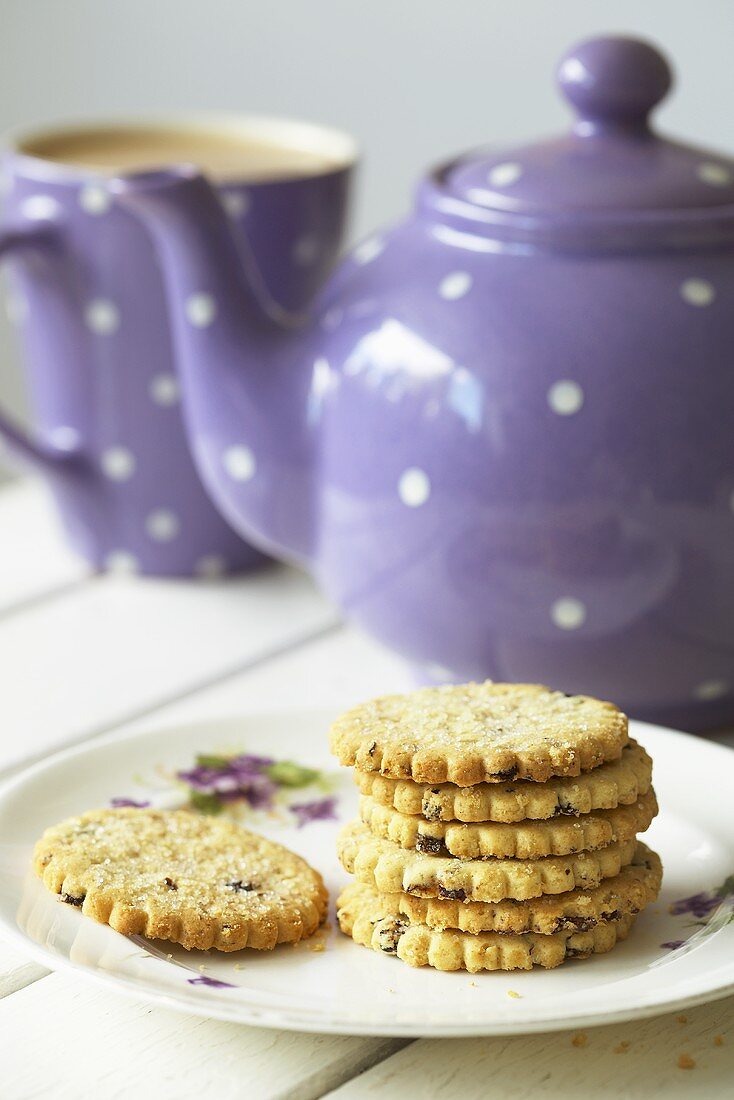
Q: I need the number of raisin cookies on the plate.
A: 7